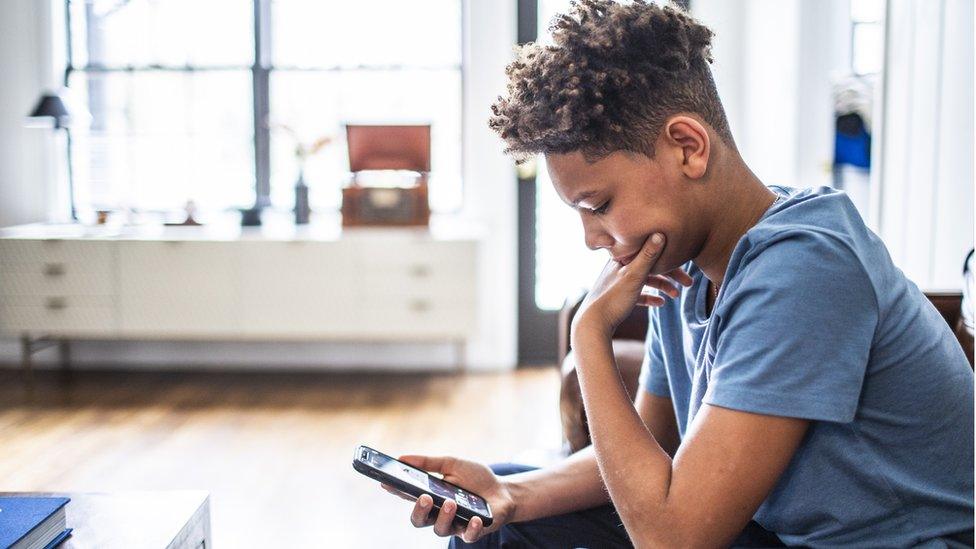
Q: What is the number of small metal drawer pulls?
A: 4